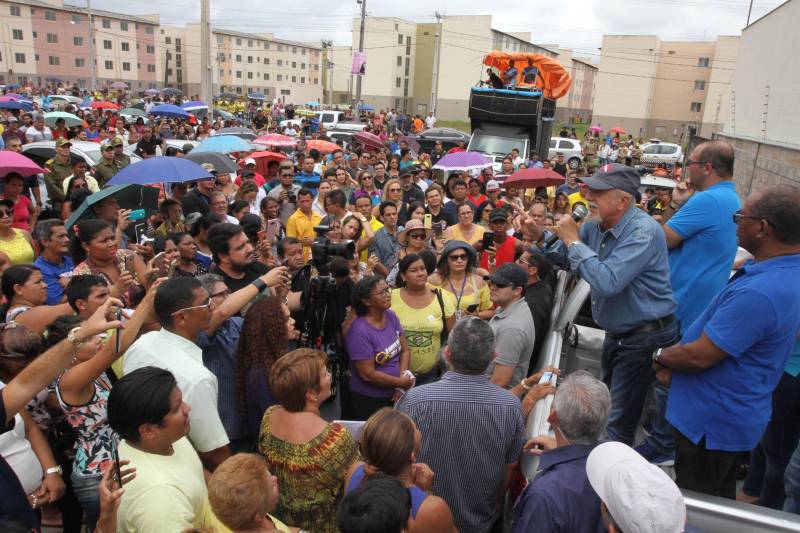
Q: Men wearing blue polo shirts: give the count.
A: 2